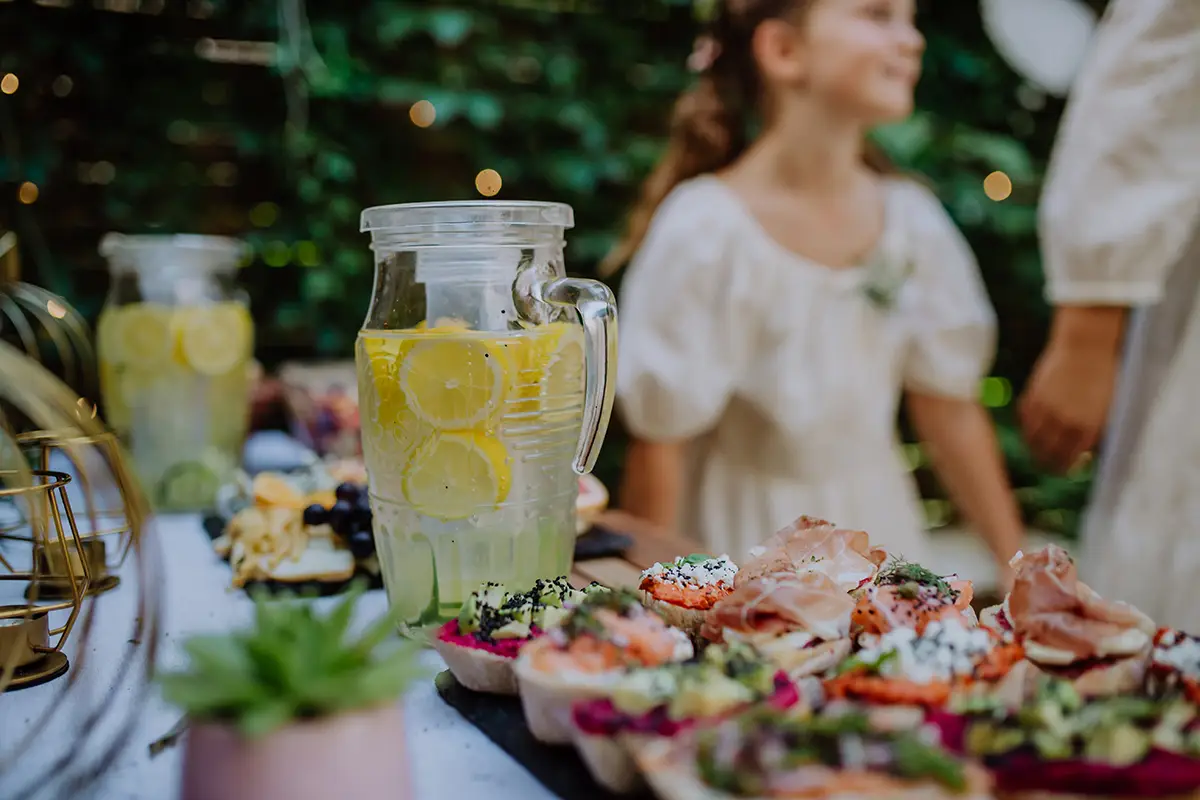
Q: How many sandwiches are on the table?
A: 12